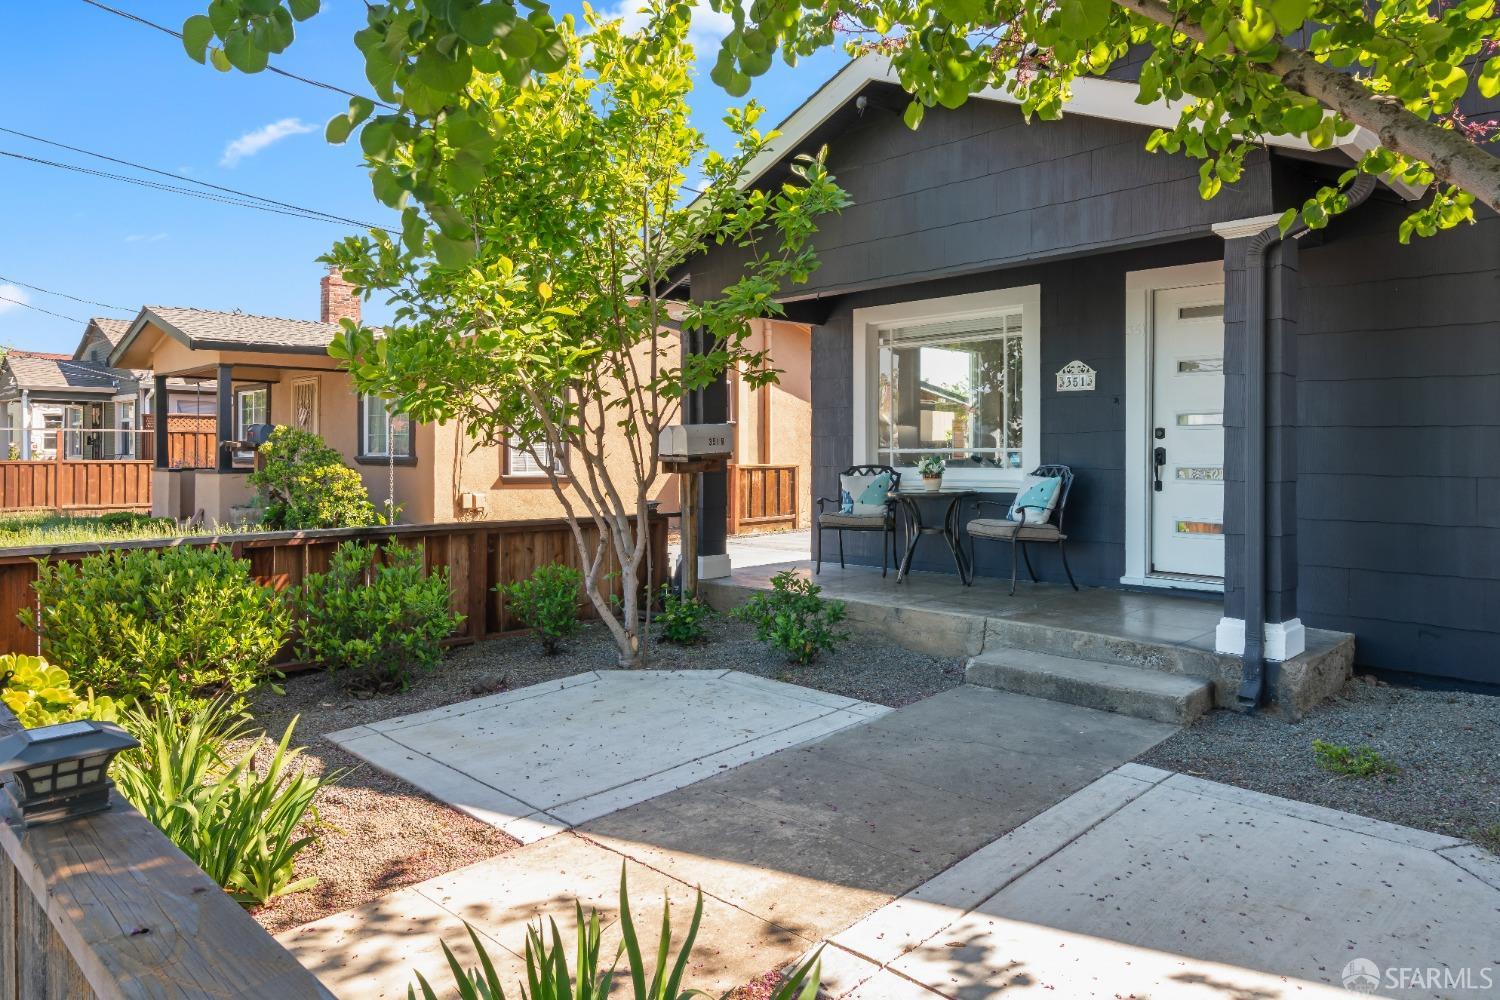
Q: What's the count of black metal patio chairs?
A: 2